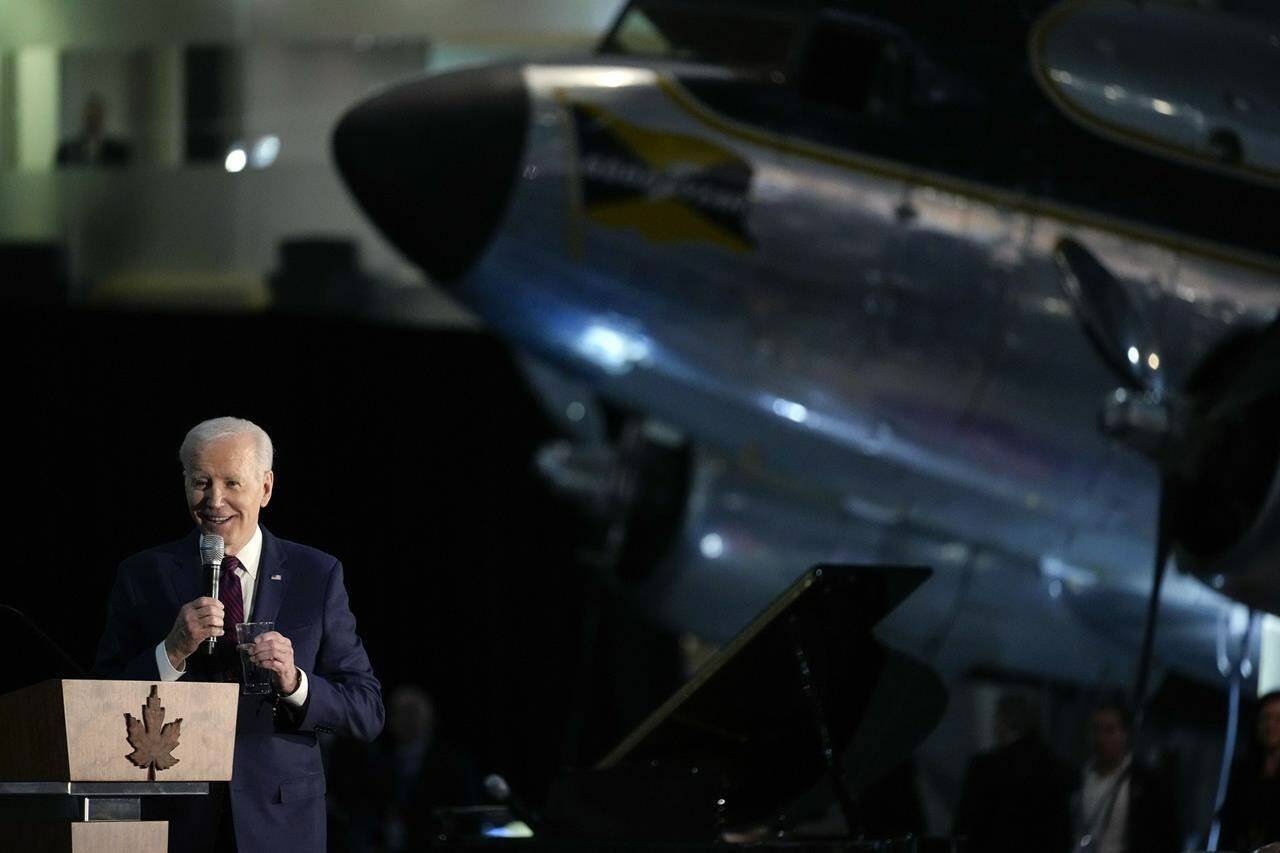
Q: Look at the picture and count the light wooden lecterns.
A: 1